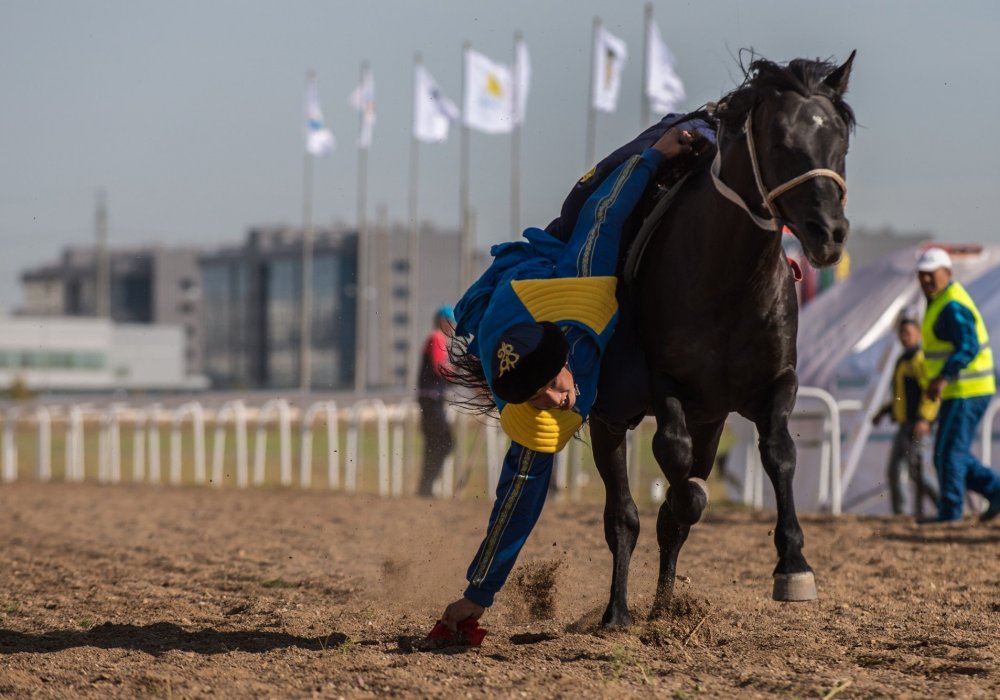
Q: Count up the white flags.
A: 7